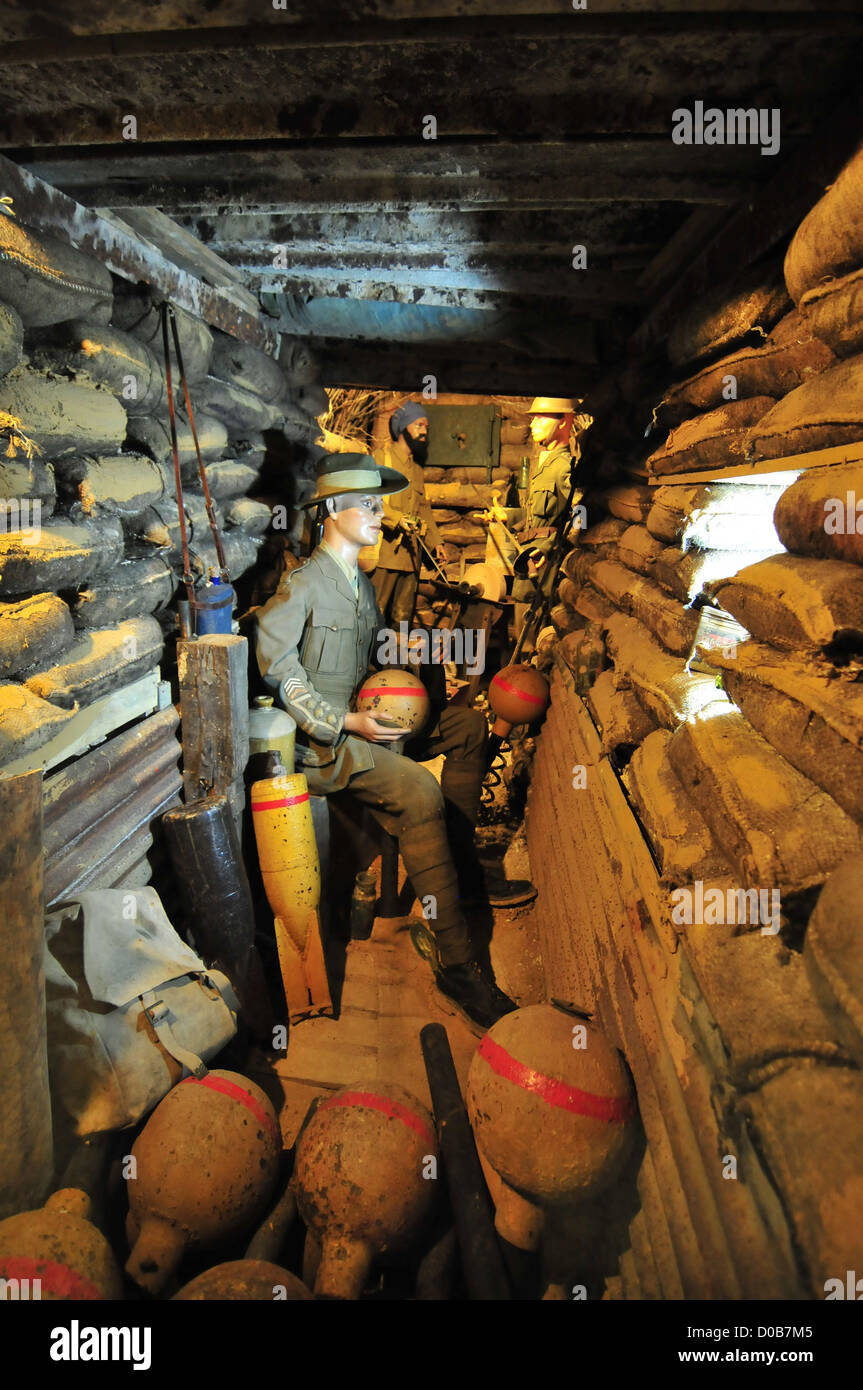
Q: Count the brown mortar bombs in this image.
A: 7